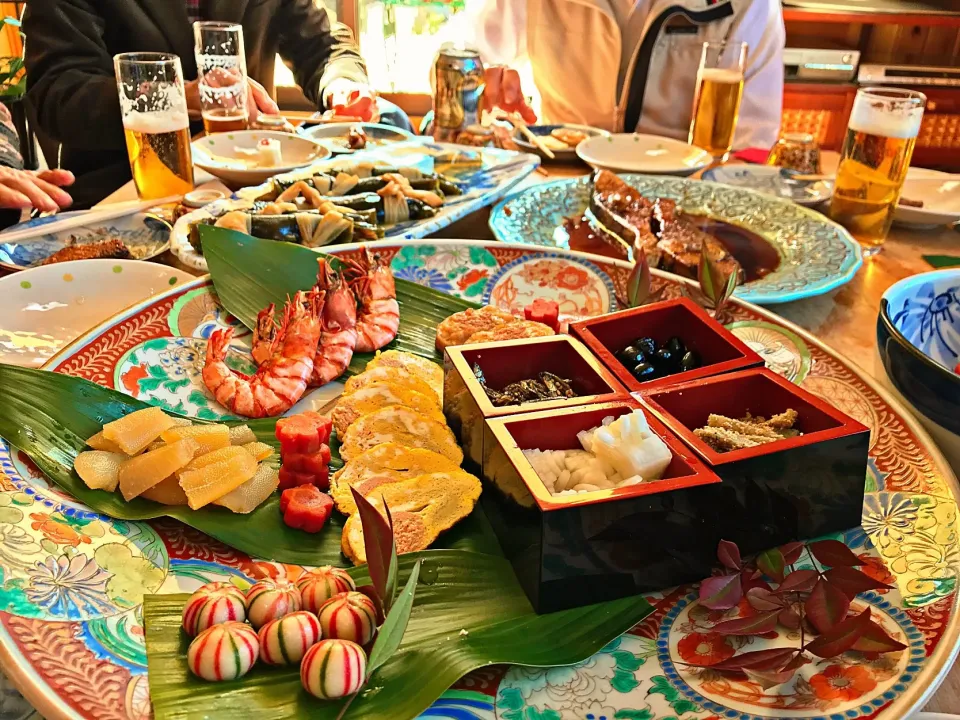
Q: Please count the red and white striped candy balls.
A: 7